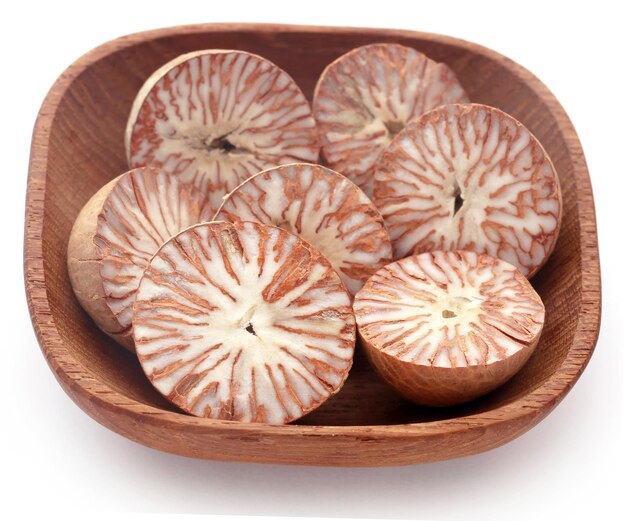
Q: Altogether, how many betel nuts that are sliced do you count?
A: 7